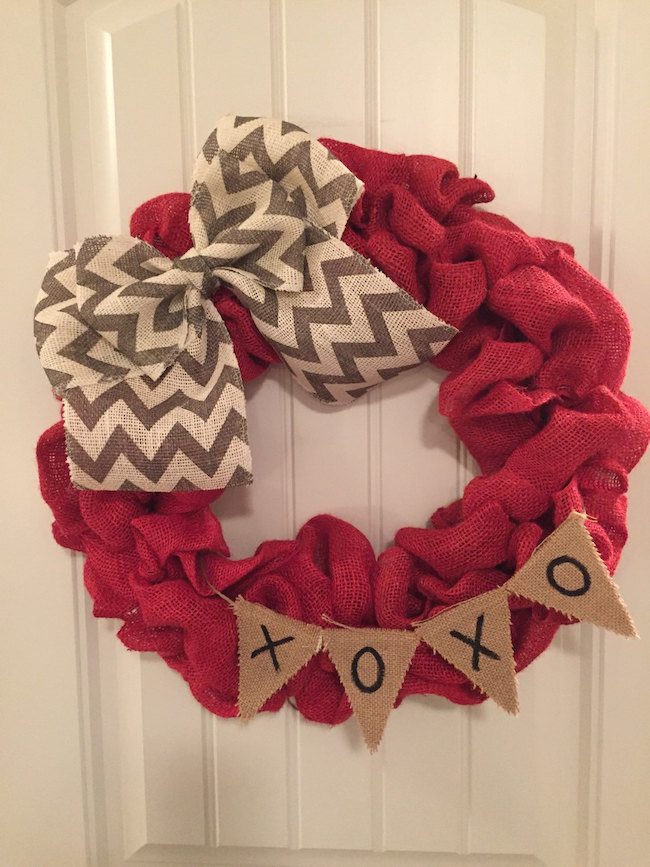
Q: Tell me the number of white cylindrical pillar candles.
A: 0